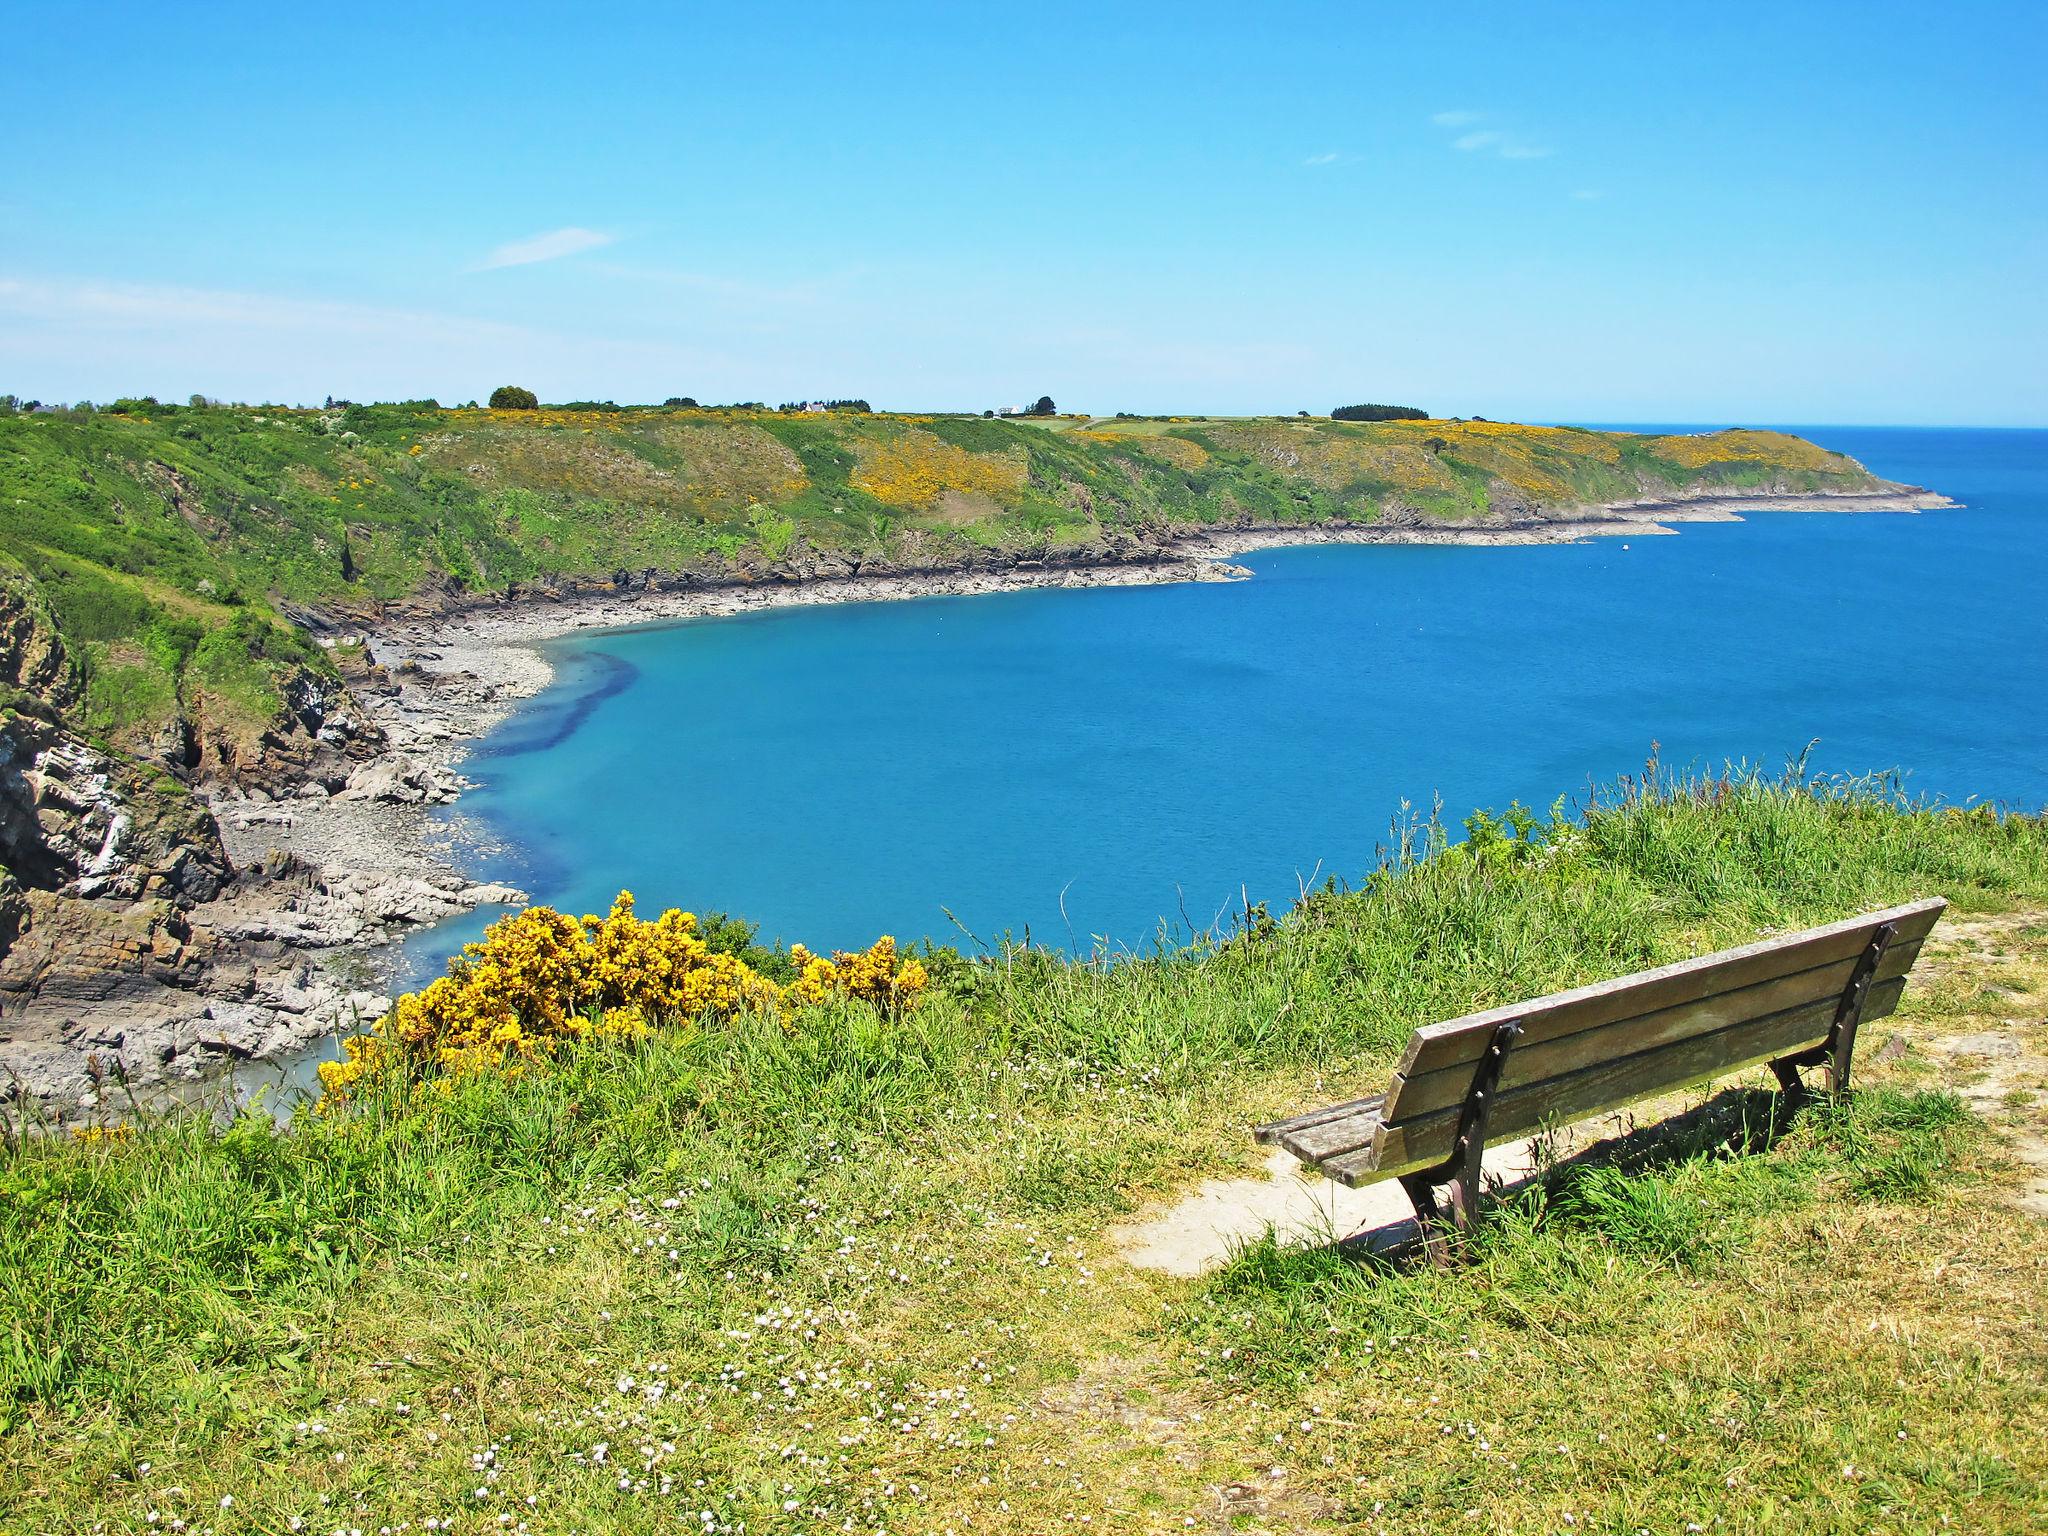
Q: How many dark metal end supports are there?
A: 2